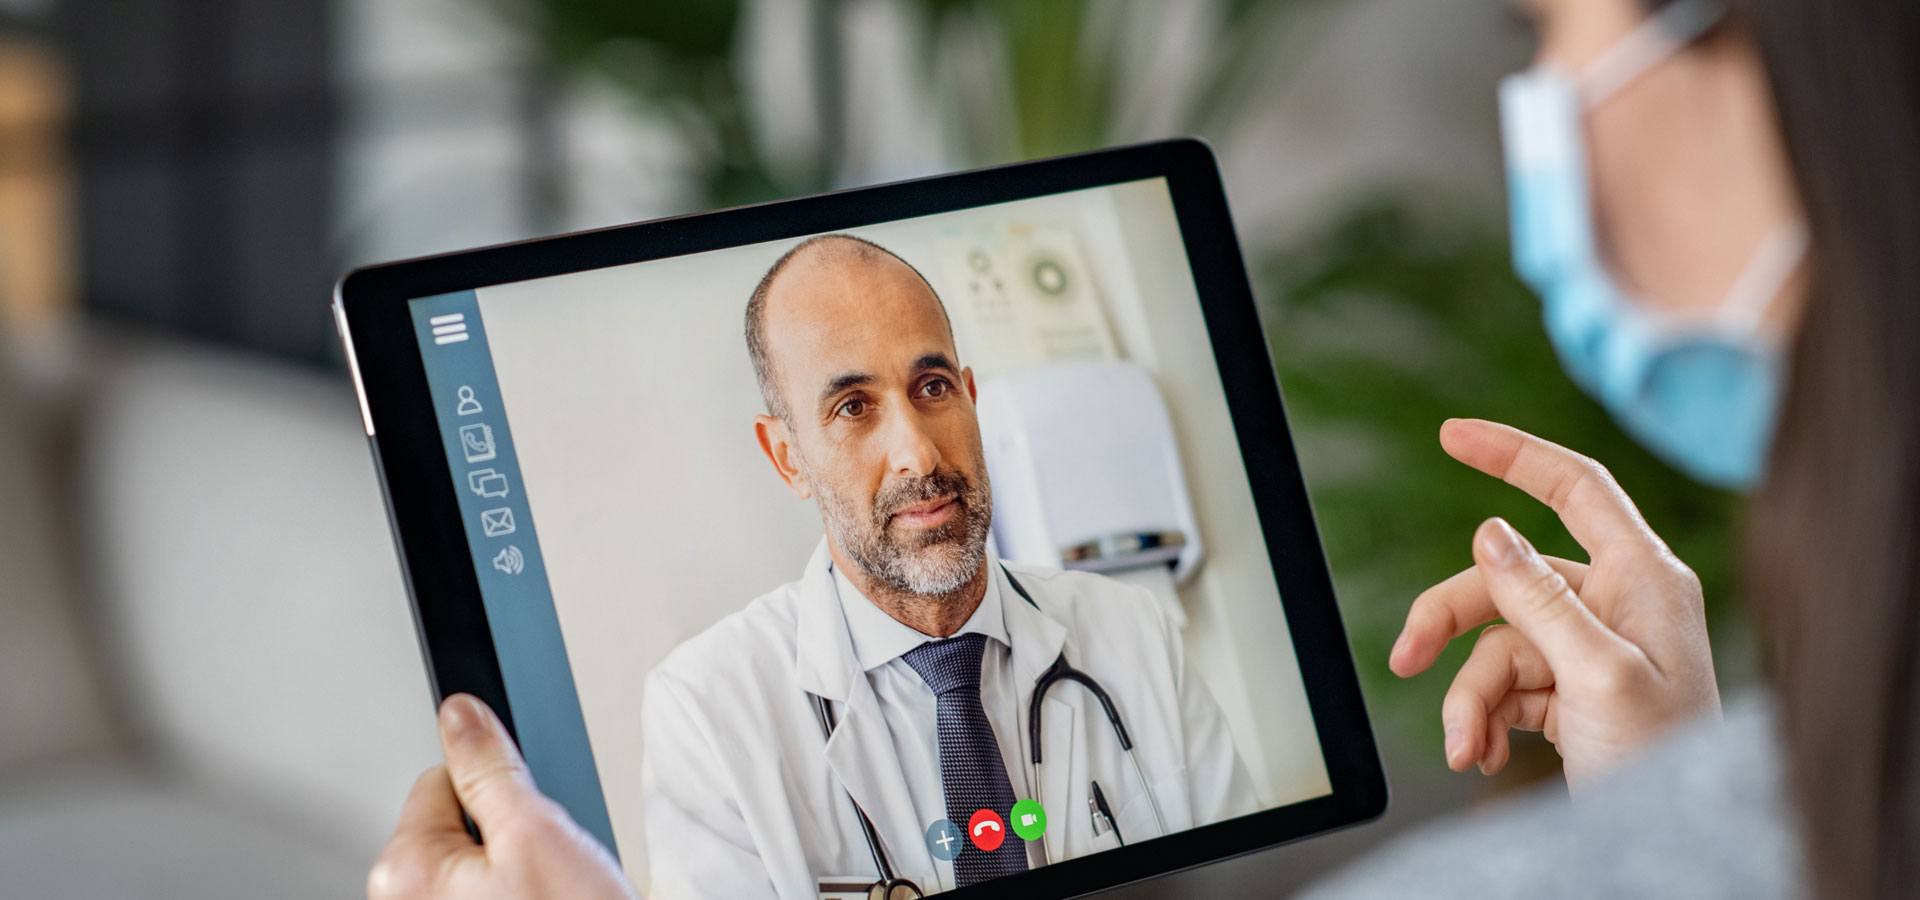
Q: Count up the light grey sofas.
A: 1